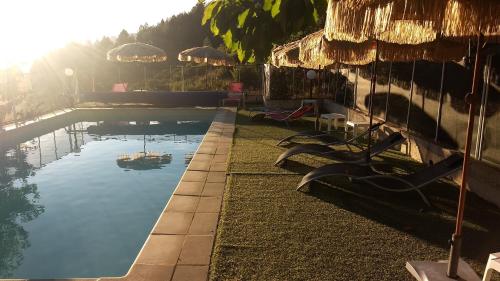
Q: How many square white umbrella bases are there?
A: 1